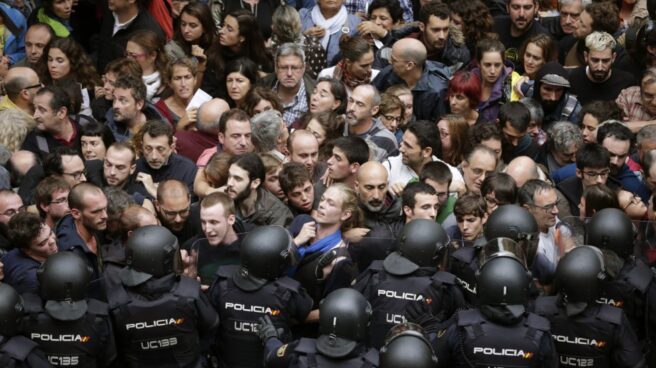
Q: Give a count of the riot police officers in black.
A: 11